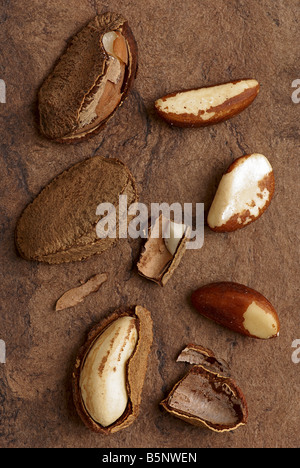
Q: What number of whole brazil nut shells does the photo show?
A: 1